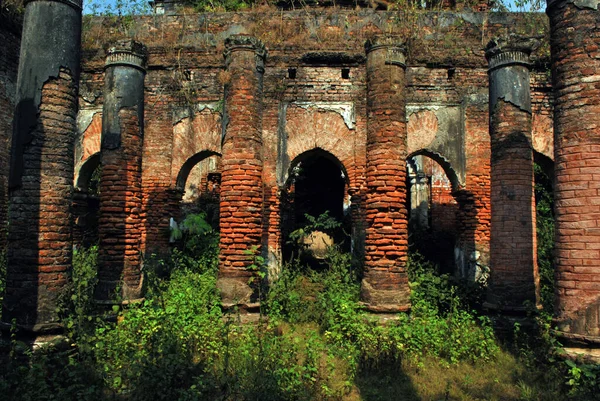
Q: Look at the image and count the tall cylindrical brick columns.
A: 6